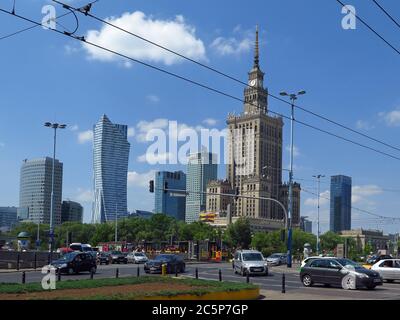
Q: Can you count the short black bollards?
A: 10